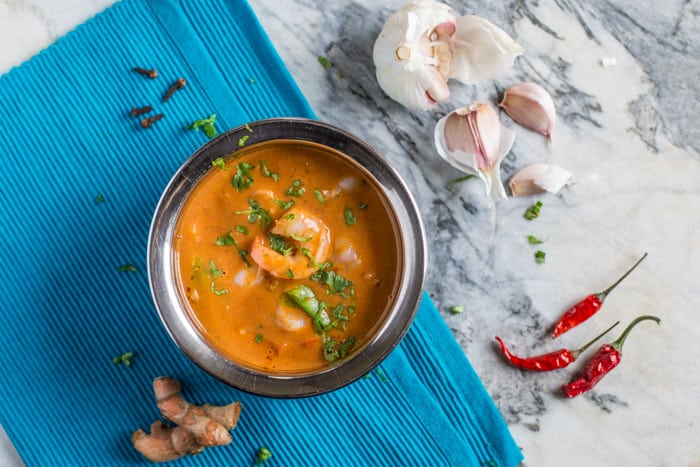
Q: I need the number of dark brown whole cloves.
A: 4